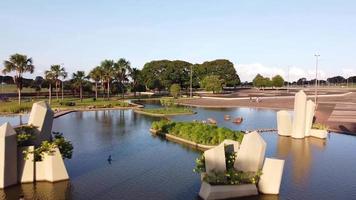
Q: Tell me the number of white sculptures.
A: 3